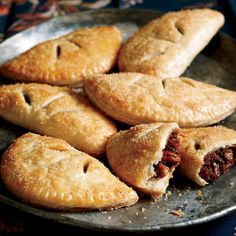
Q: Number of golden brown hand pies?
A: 6